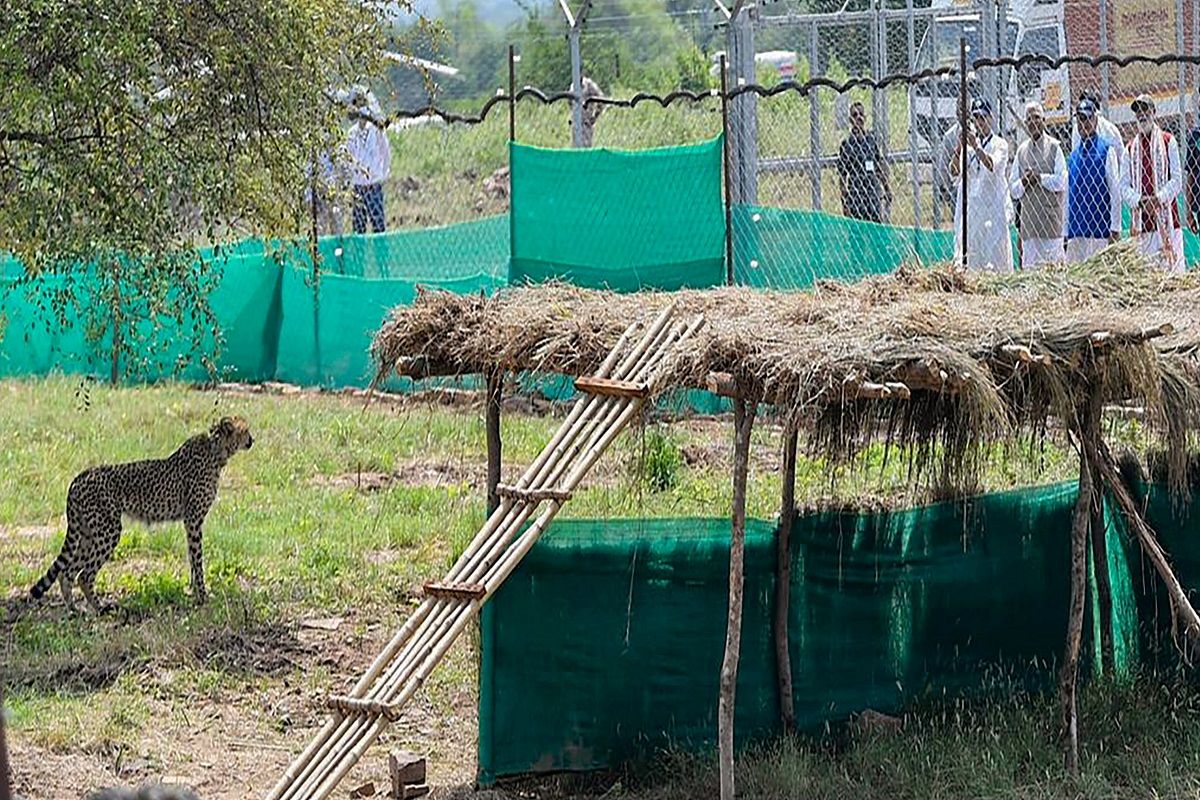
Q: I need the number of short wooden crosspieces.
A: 4